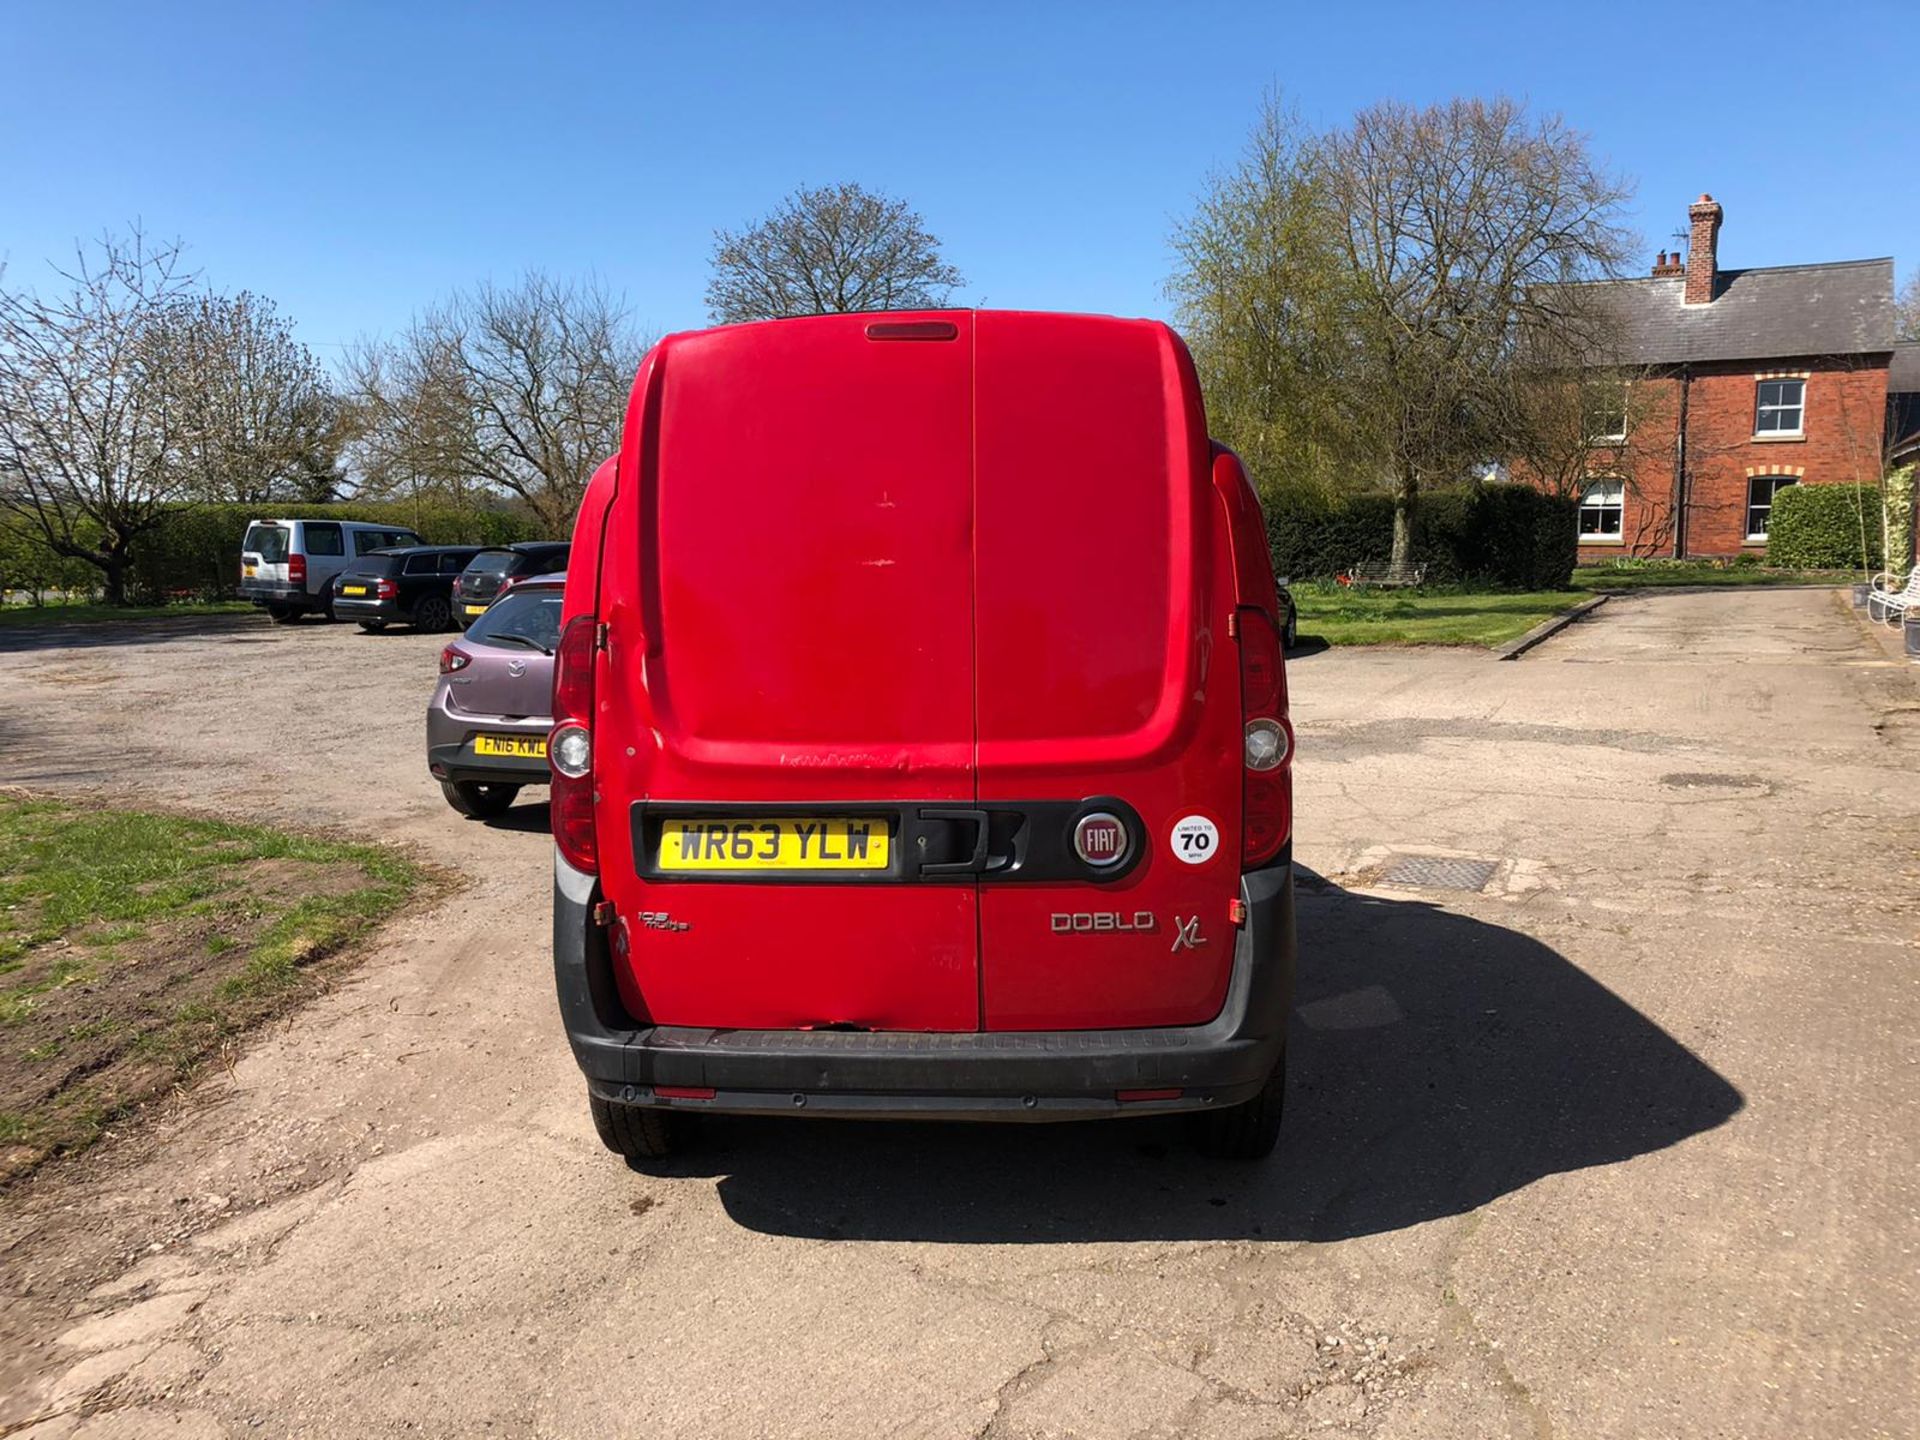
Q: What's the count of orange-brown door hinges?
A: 4